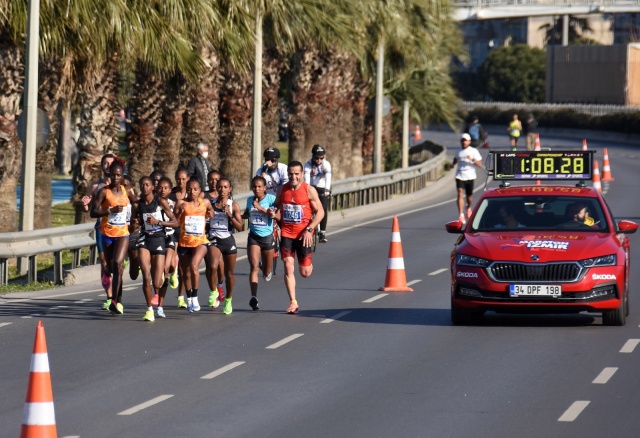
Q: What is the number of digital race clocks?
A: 1